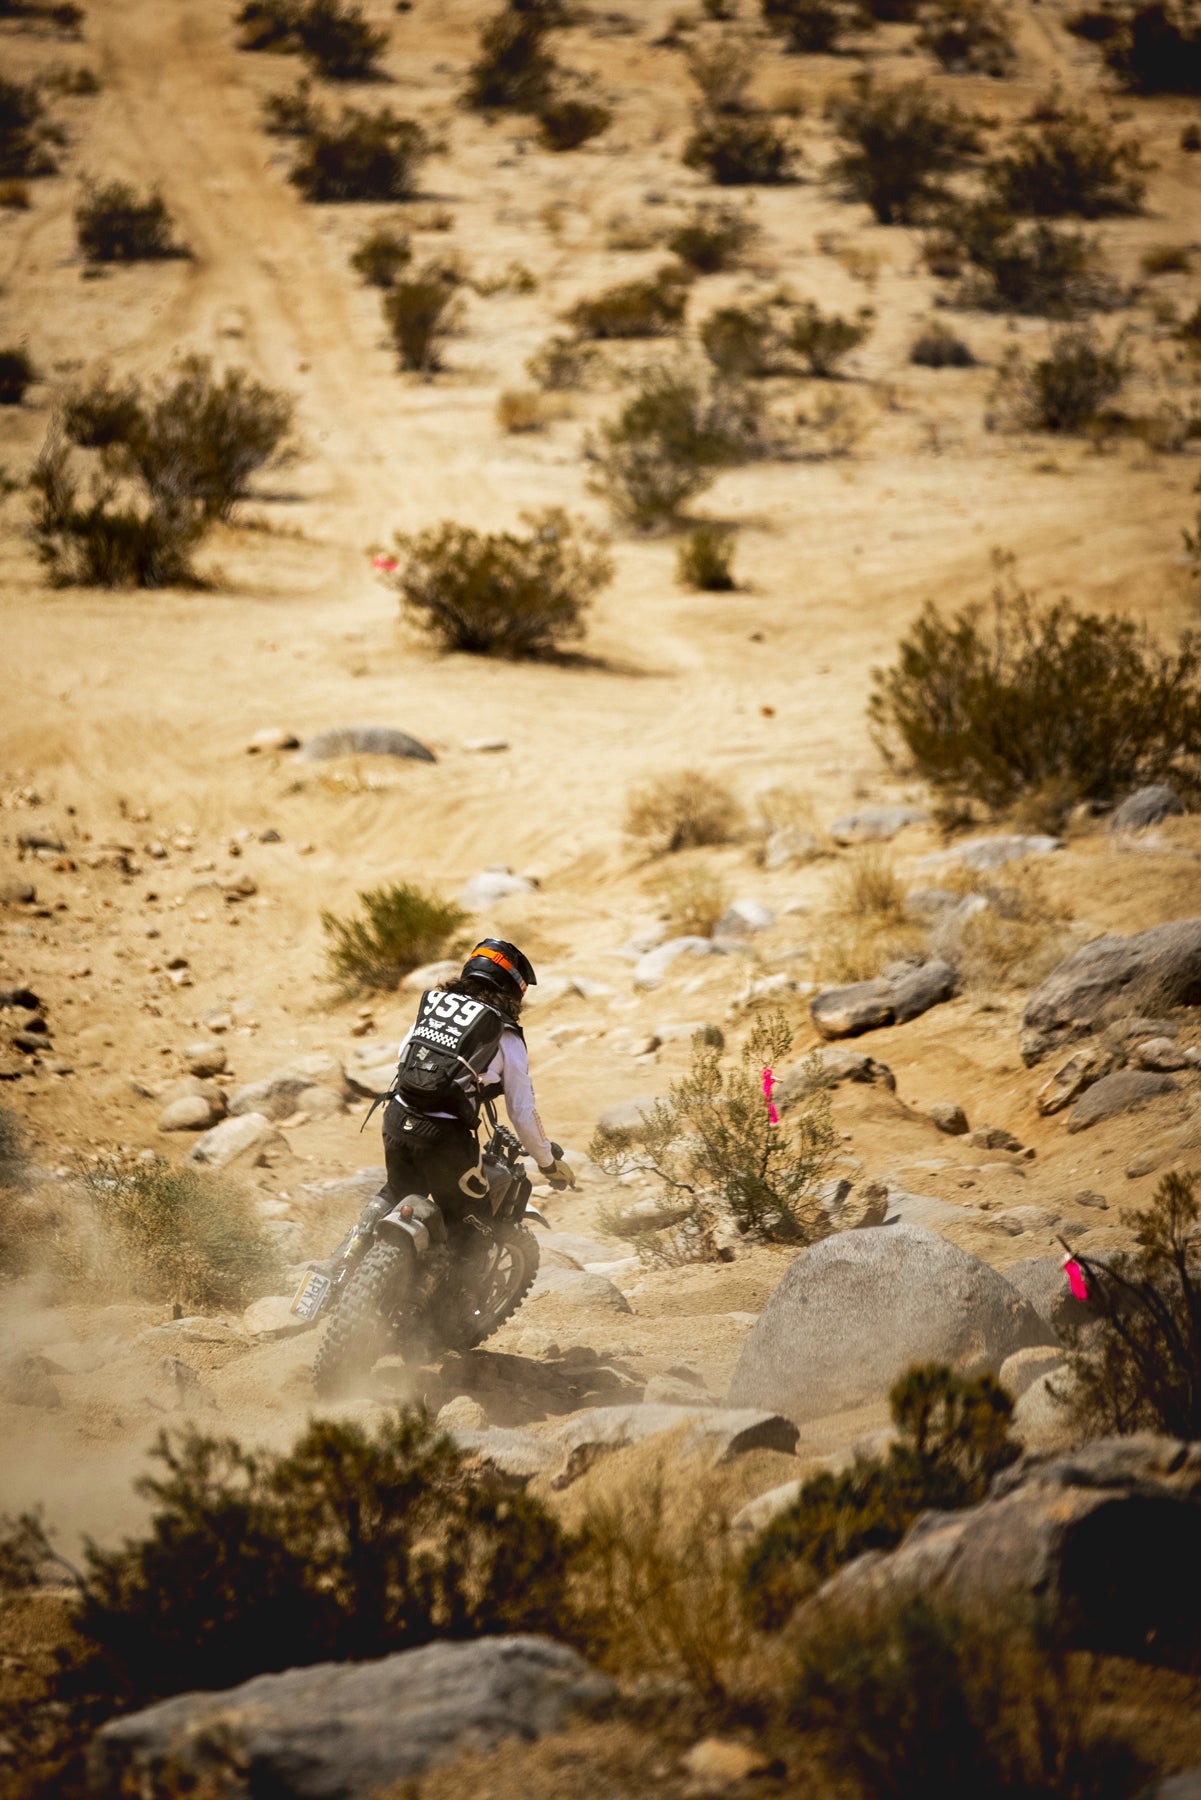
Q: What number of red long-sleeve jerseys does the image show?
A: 0